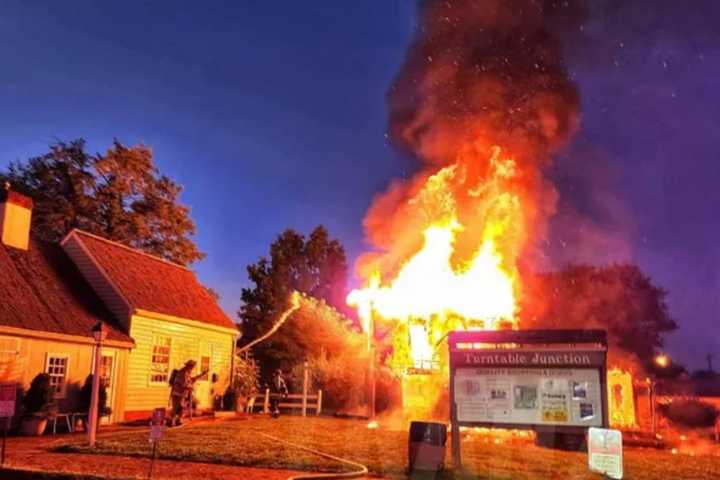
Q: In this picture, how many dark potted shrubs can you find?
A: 2